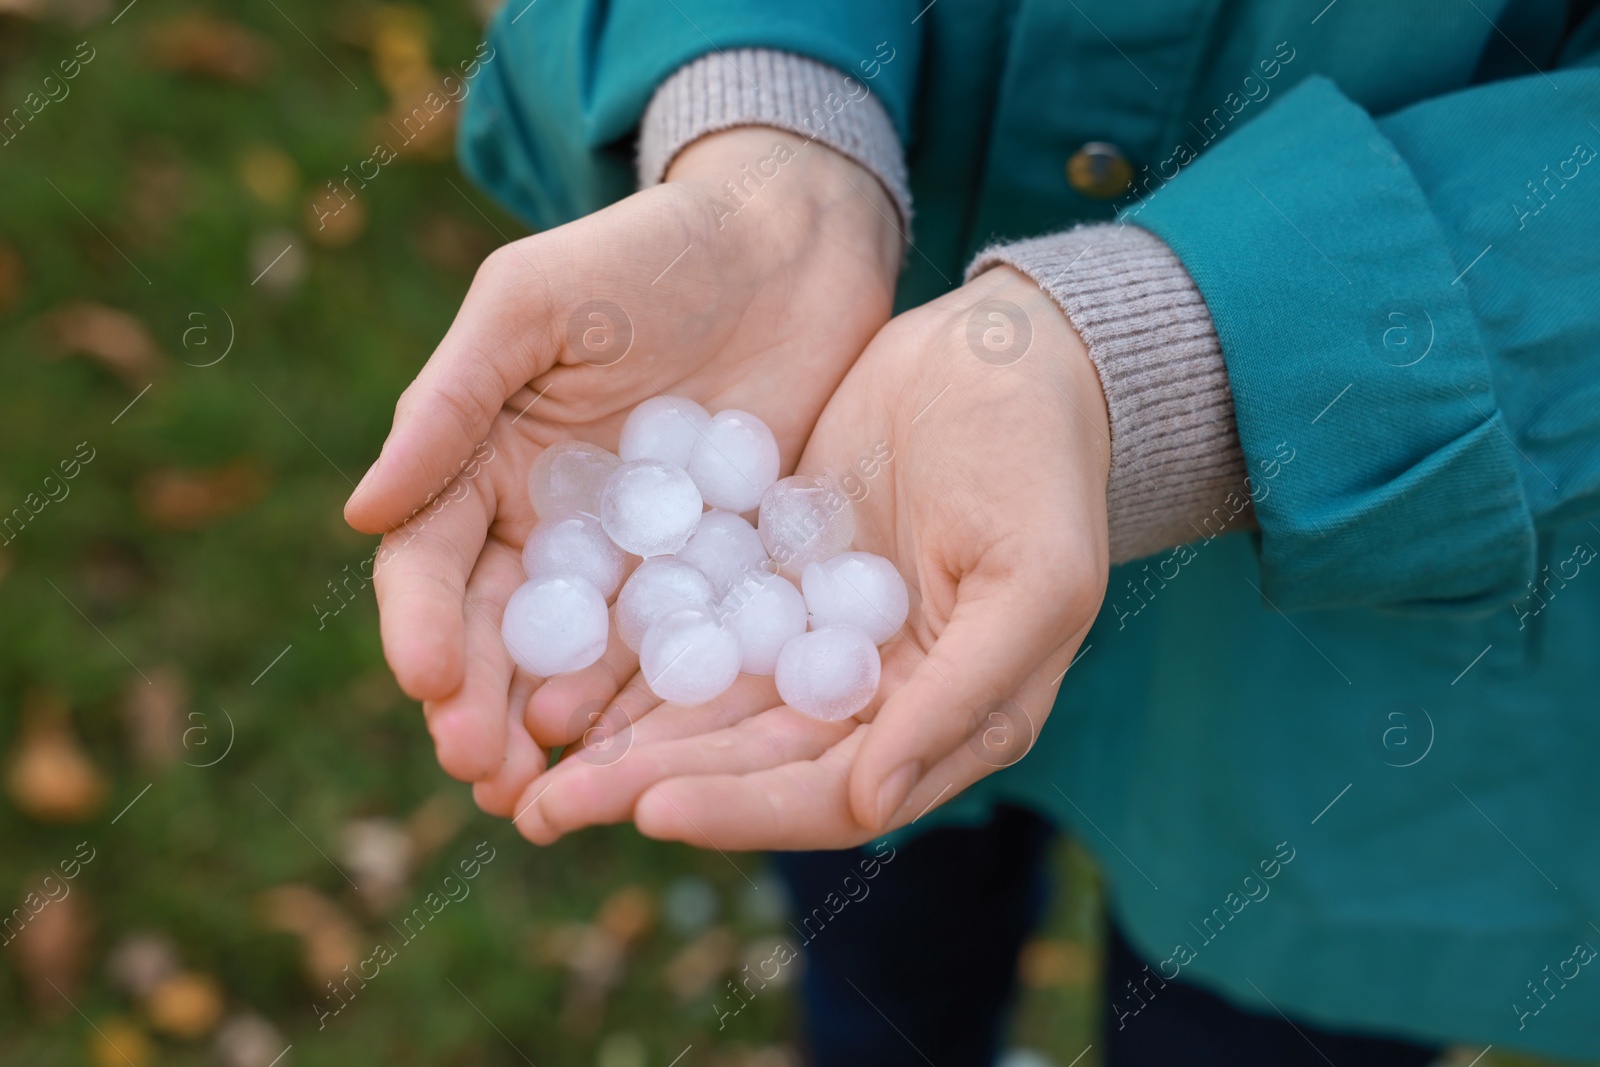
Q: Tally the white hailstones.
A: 13